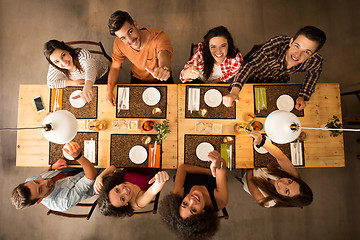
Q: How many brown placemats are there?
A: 8